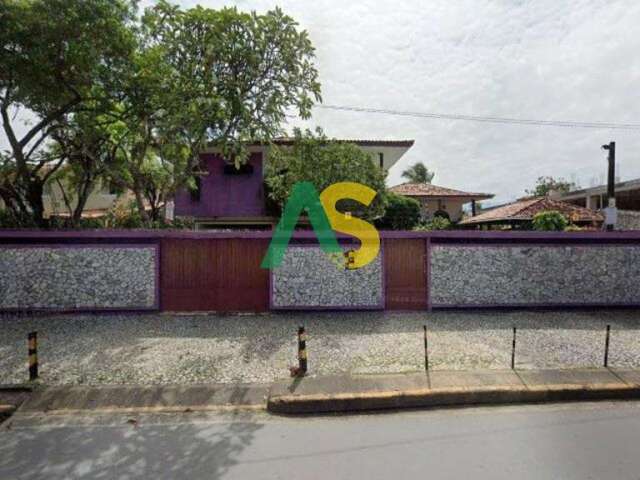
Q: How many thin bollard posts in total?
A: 3